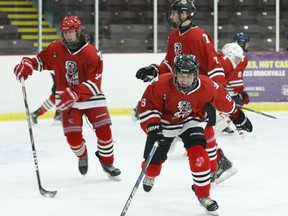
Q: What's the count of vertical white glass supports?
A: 5